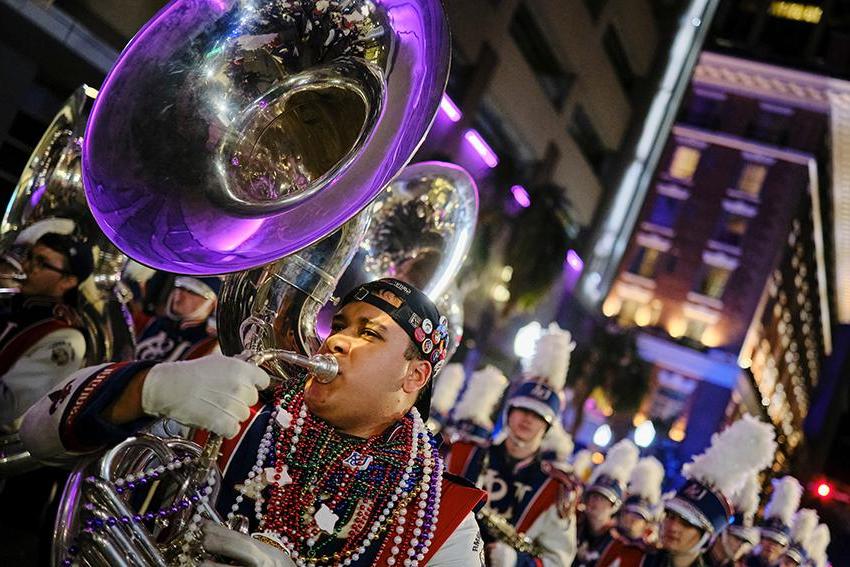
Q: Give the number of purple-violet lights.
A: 4